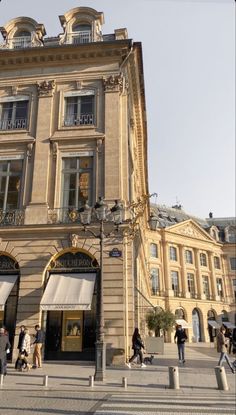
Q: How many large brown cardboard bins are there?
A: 0